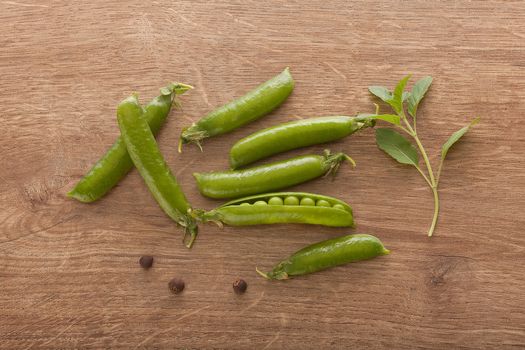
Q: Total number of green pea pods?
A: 7